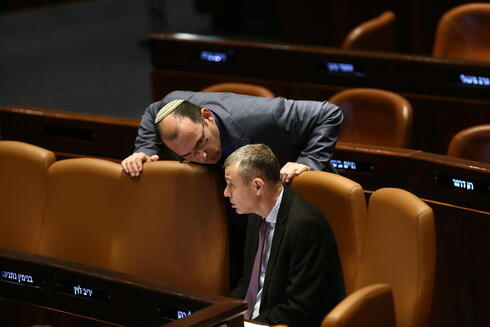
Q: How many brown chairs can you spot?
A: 11